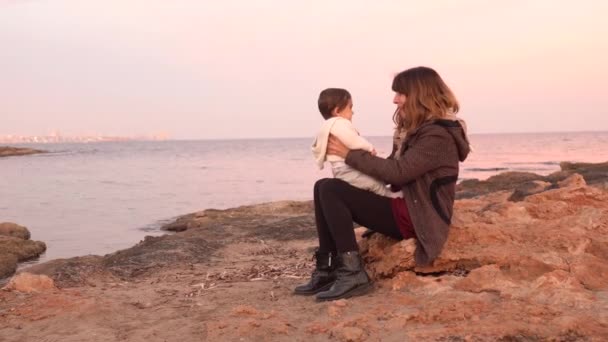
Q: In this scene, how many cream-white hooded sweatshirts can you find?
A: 1